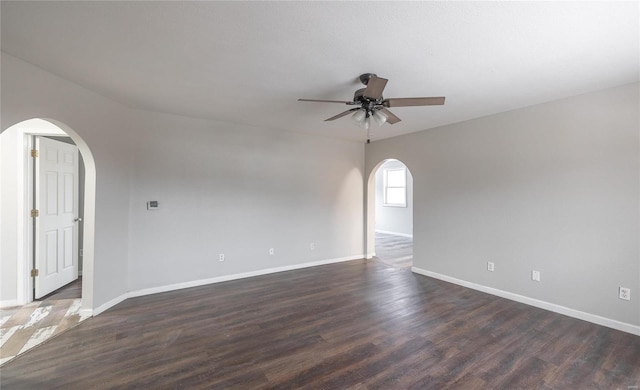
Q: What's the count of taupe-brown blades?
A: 5